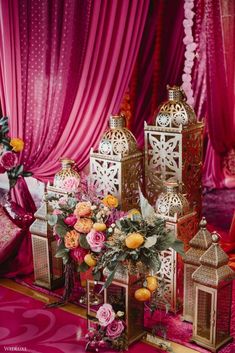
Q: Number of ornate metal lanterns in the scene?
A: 8